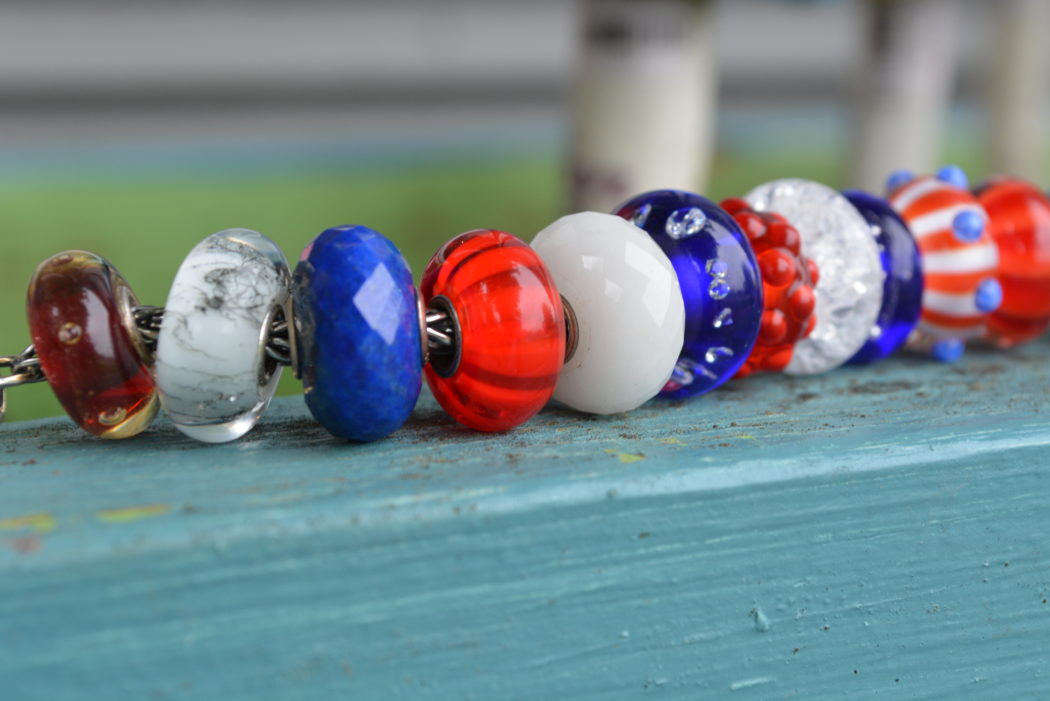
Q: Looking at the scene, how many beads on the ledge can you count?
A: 11